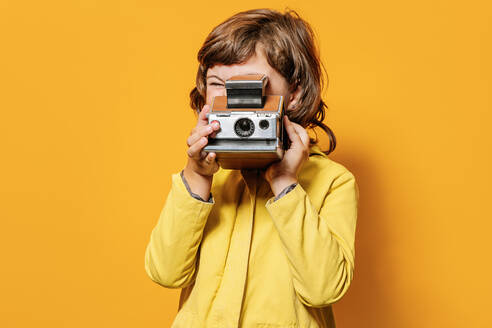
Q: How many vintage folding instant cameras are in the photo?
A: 1